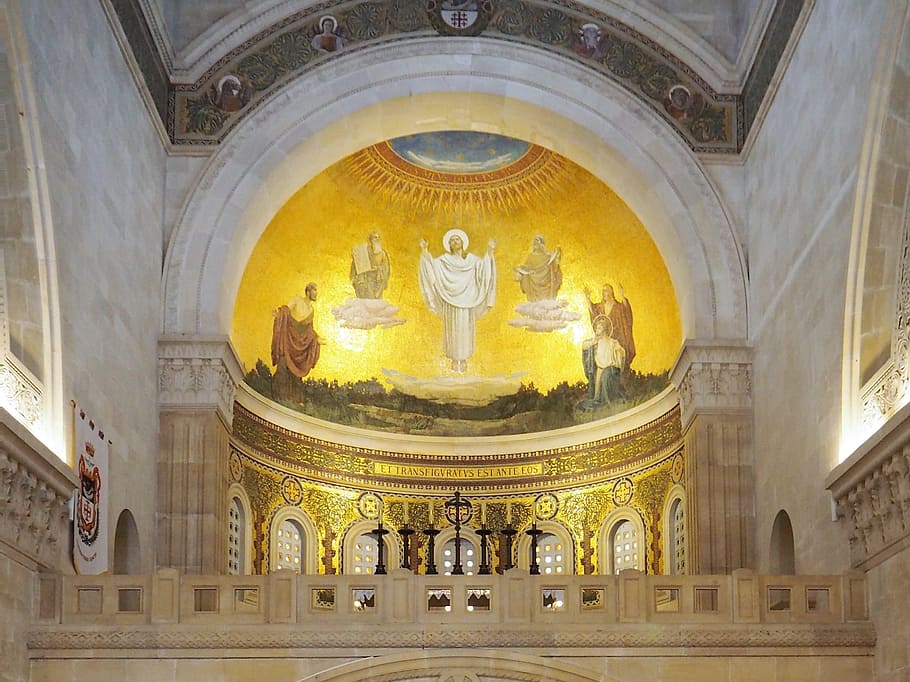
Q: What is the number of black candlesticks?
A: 6